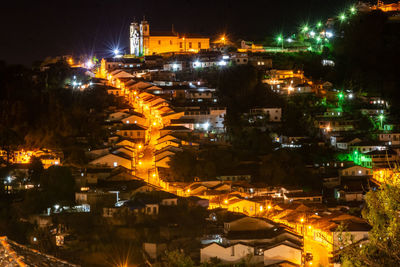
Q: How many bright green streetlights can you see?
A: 9